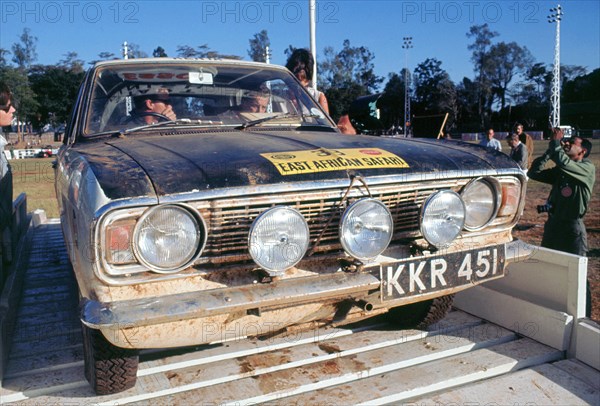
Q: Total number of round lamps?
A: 5